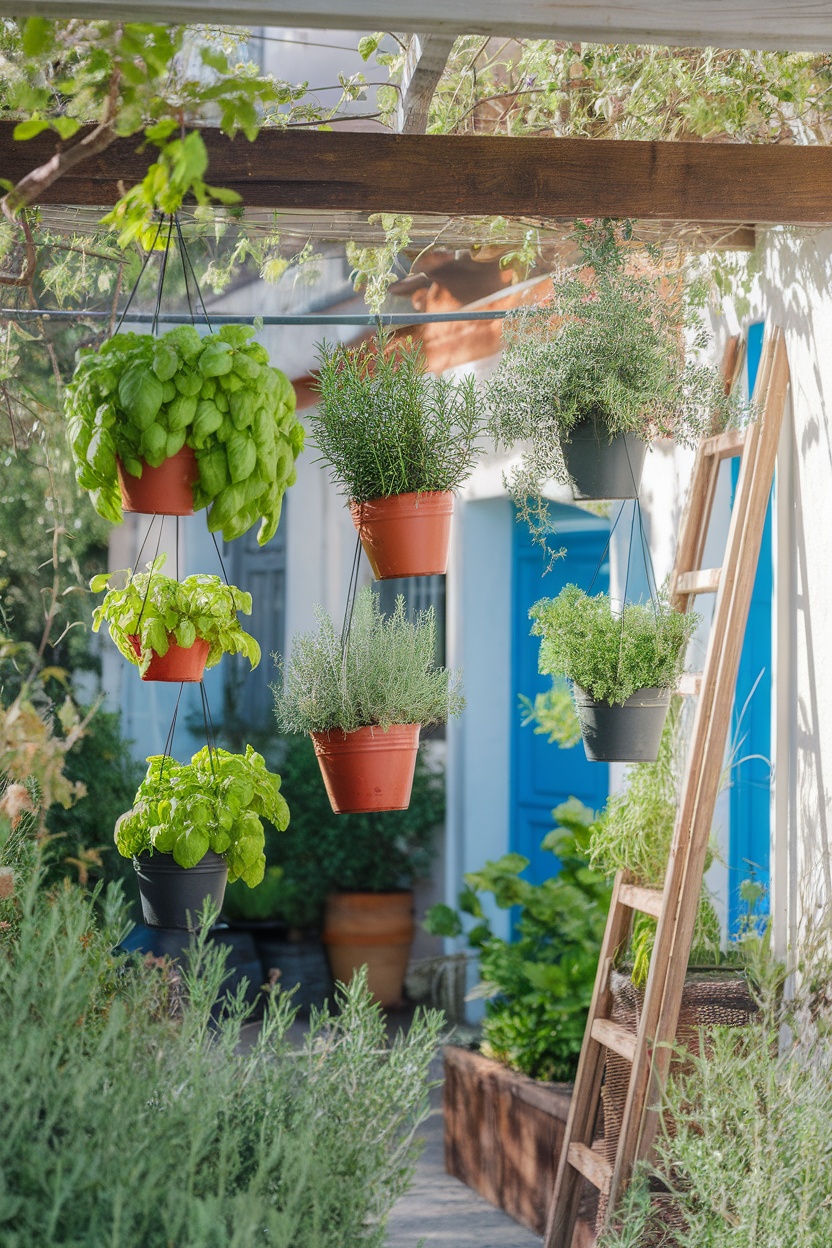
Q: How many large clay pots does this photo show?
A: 1